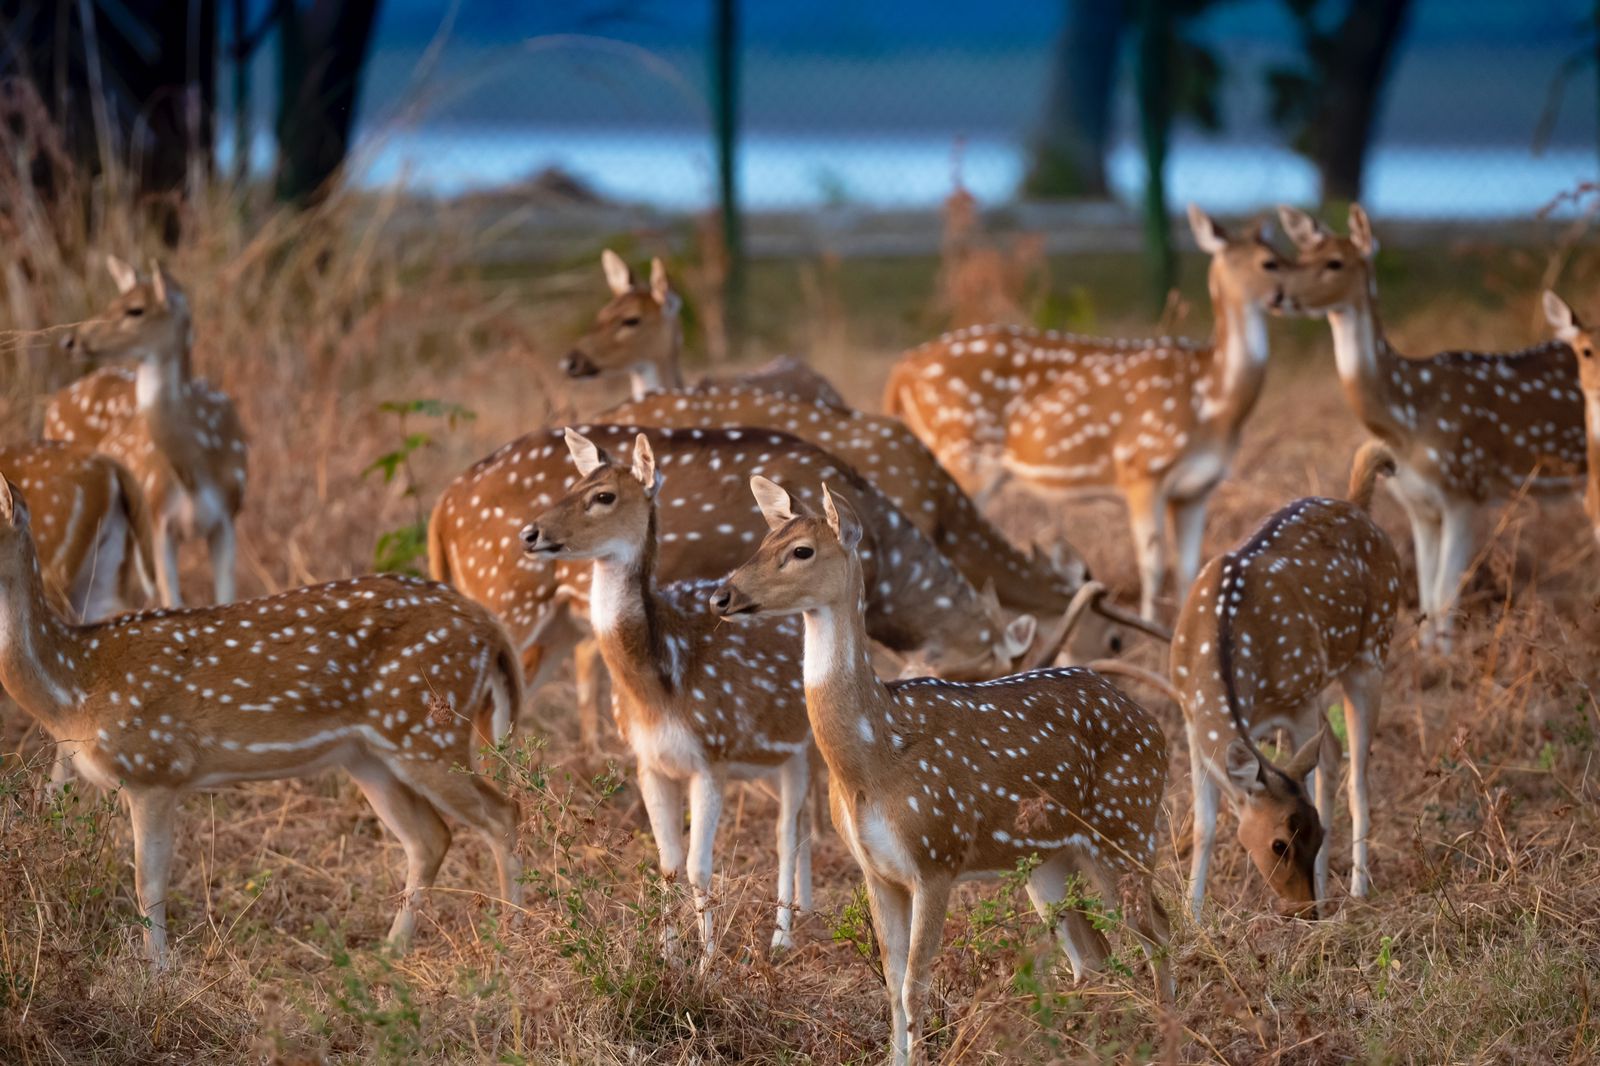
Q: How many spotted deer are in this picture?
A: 12